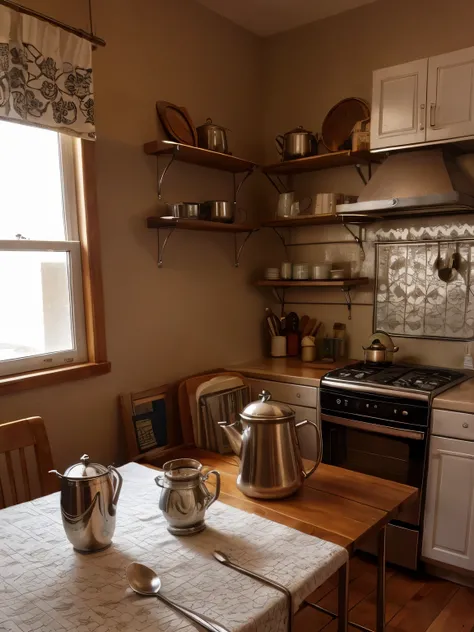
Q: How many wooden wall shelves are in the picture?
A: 5